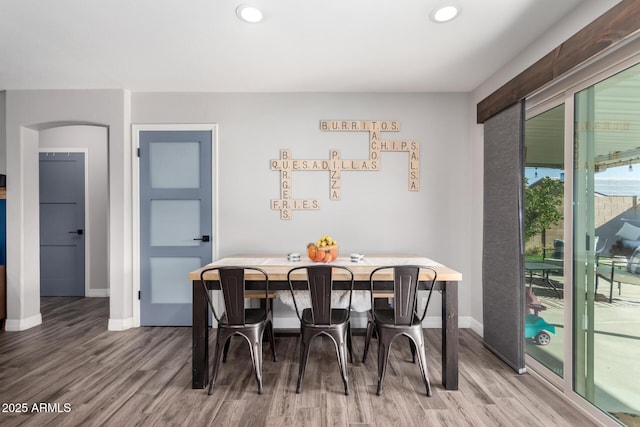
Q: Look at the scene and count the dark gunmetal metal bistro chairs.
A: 3